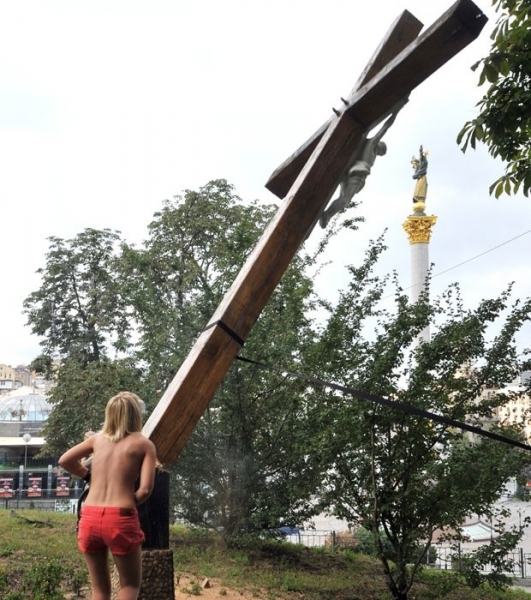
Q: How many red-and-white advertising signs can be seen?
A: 3